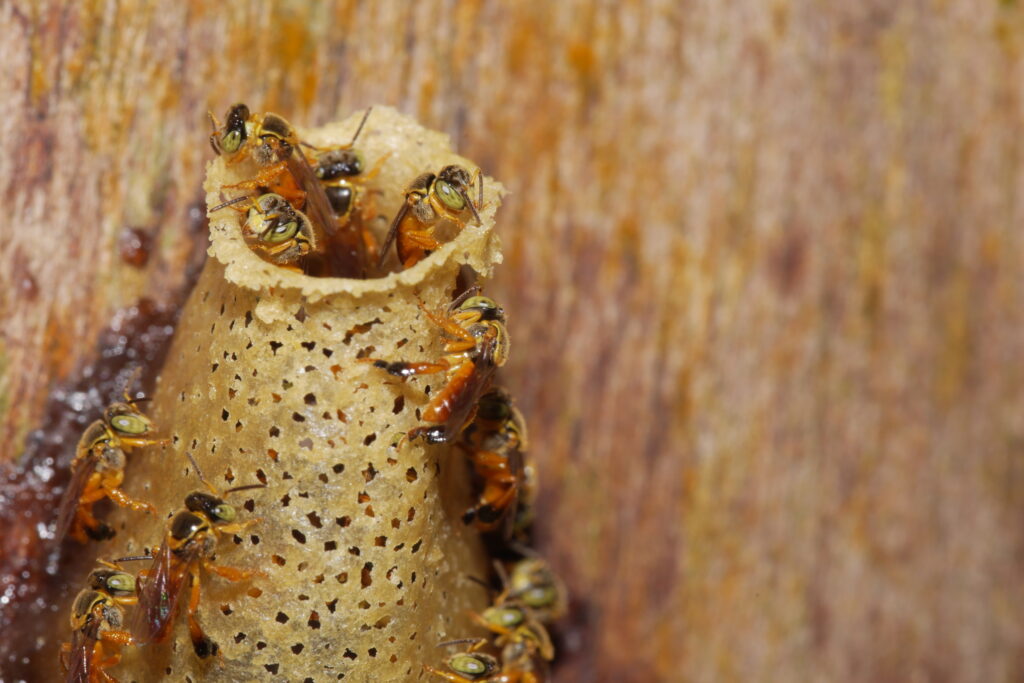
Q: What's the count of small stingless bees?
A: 12